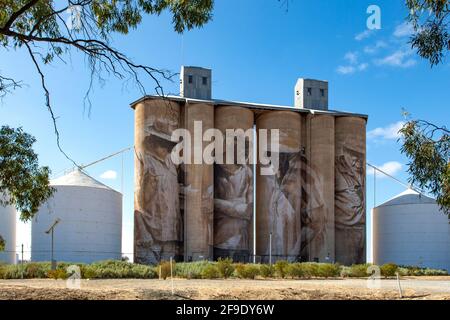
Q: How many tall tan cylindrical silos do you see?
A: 6